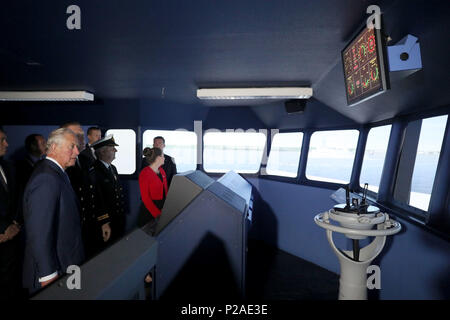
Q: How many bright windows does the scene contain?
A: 7